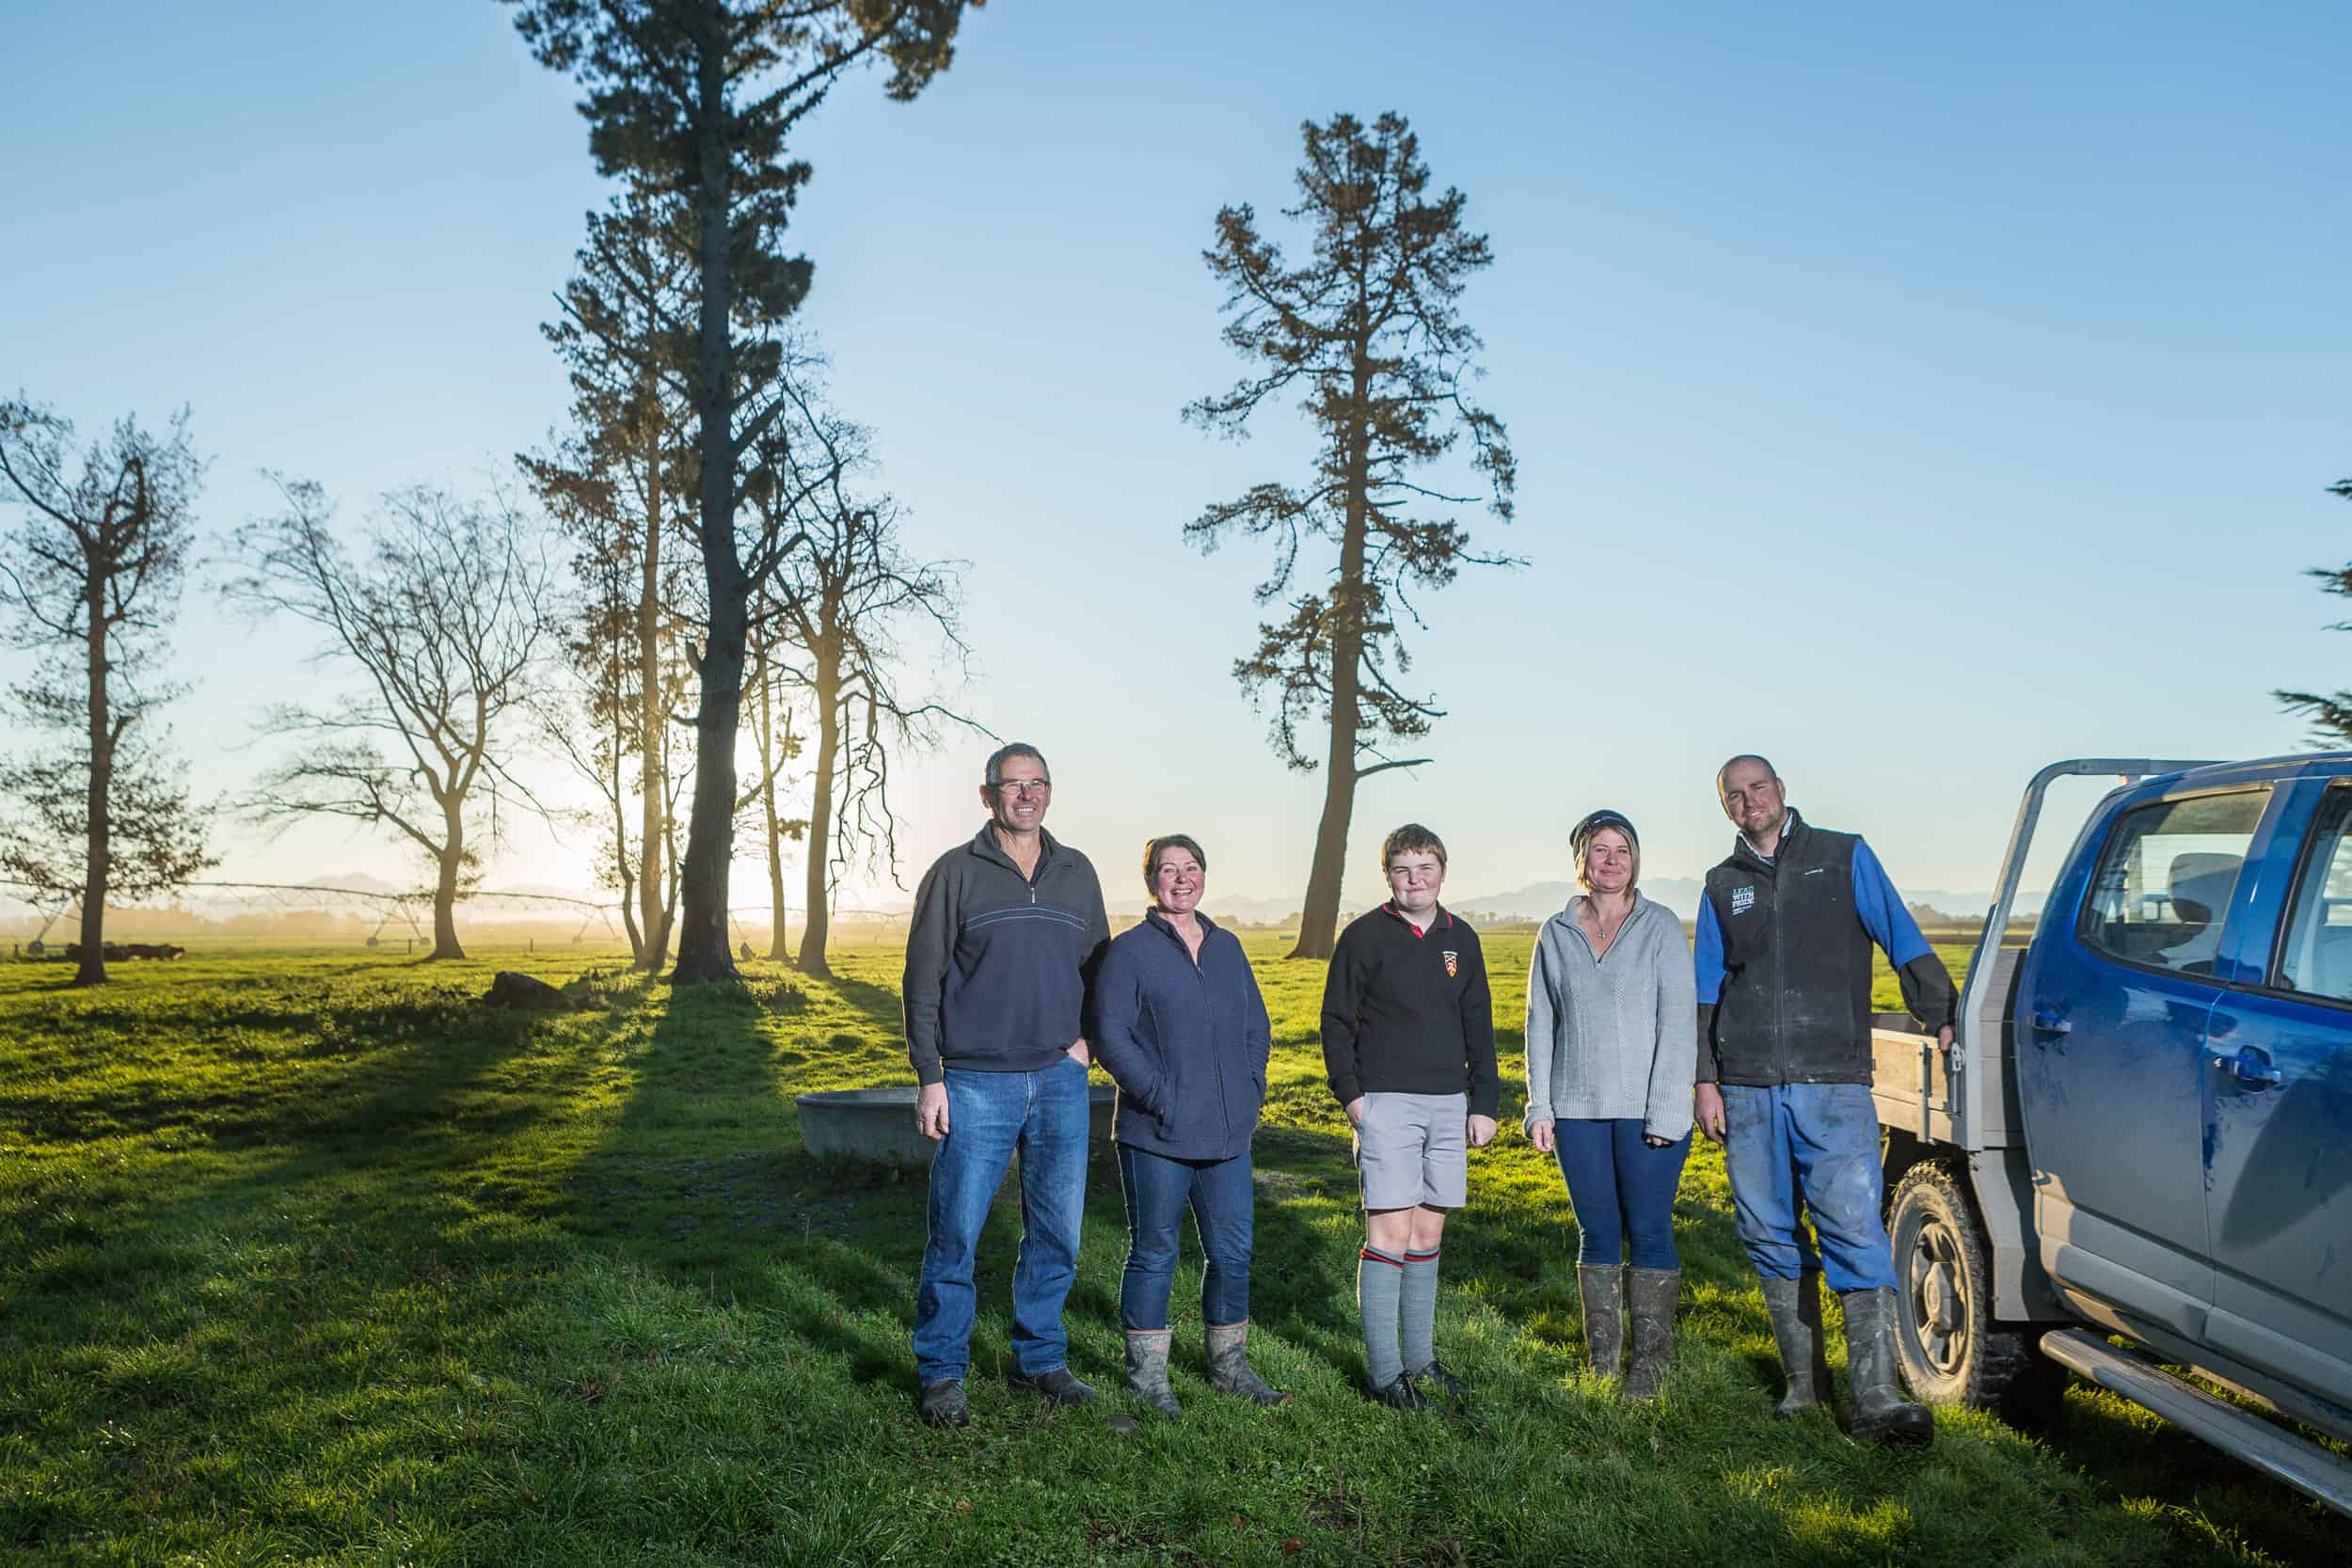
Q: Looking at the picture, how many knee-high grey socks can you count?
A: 2